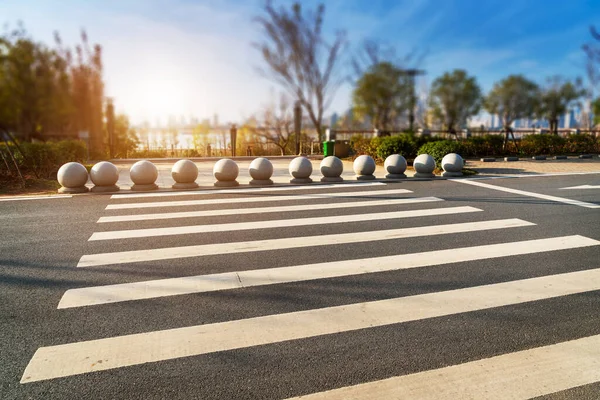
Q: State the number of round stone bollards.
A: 12